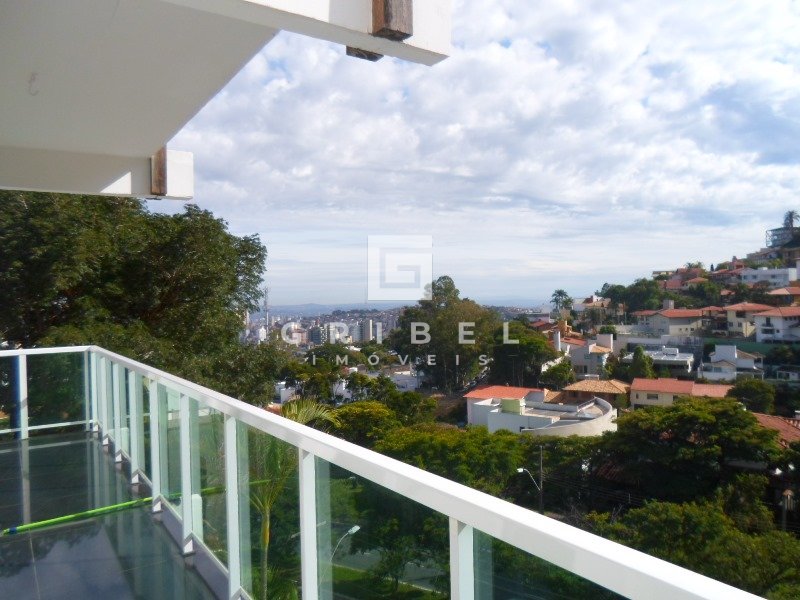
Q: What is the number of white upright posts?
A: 11